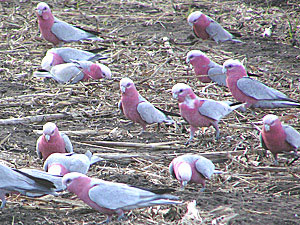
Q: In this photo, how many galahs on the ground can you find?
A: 14